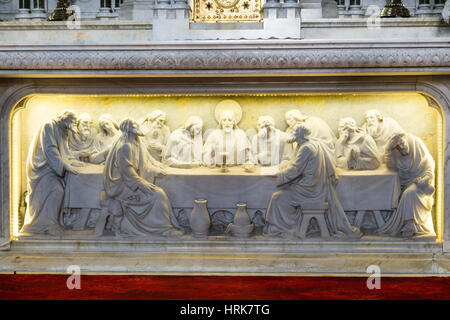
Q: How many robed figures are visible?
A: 13